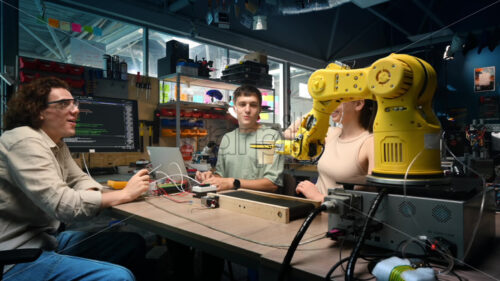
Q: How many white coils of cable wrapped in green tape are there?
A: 1